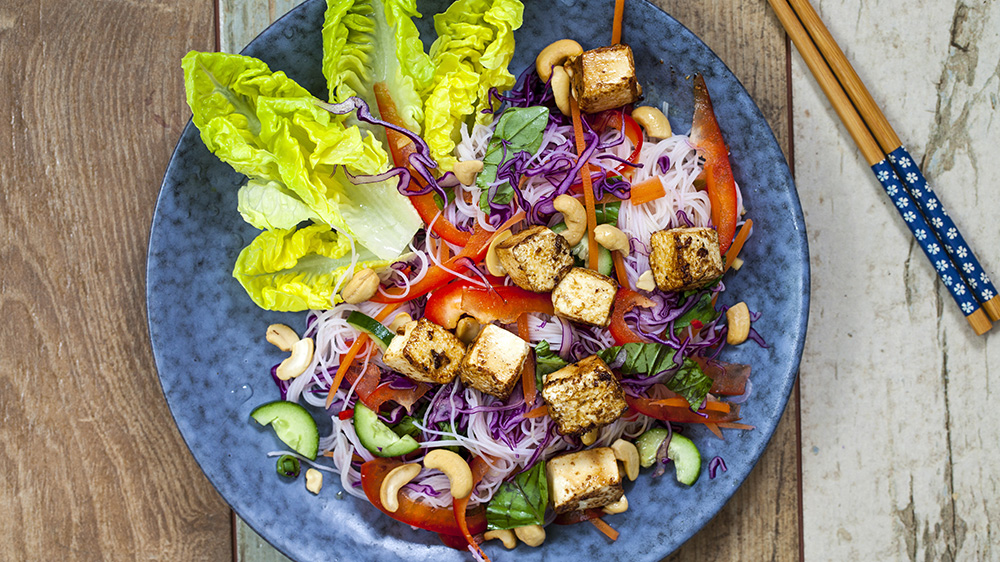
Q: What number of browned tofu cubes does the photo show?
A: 8